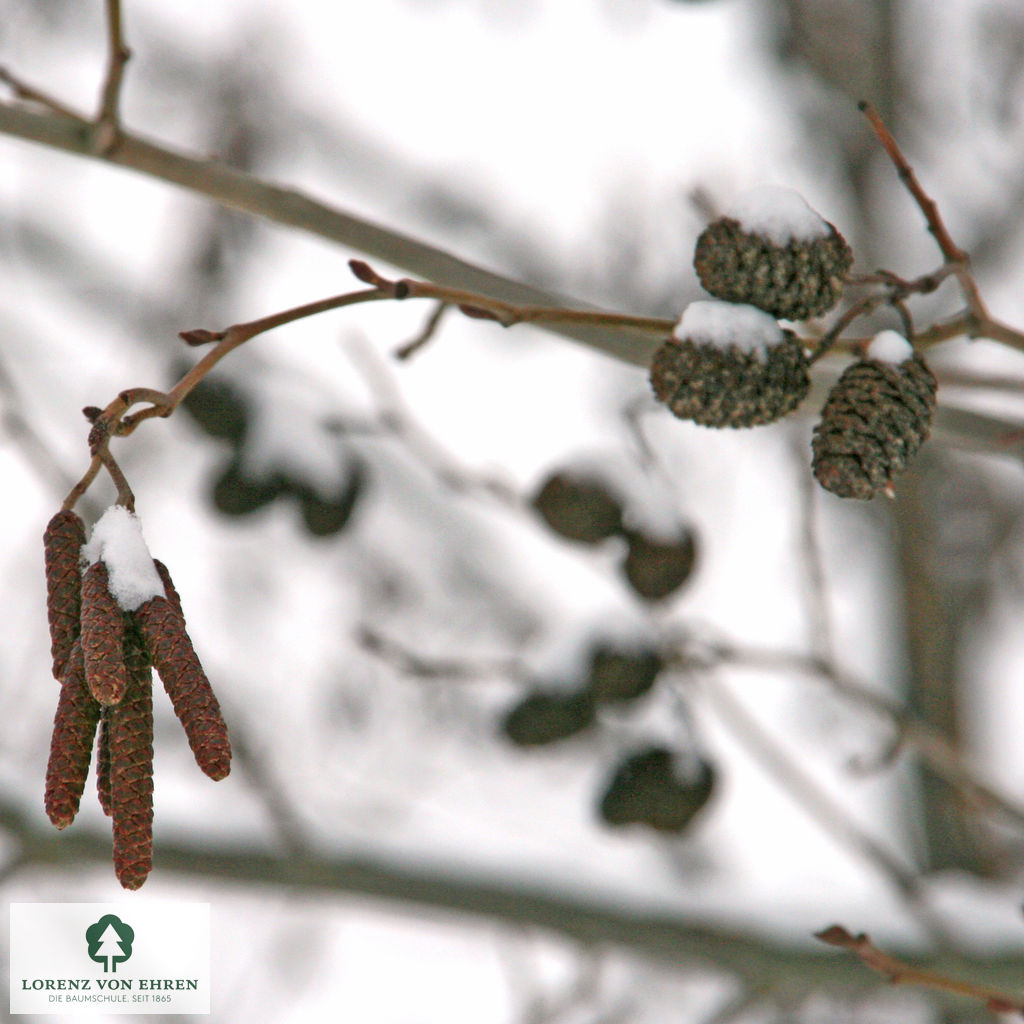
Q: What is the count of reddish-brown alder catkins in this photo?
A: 6